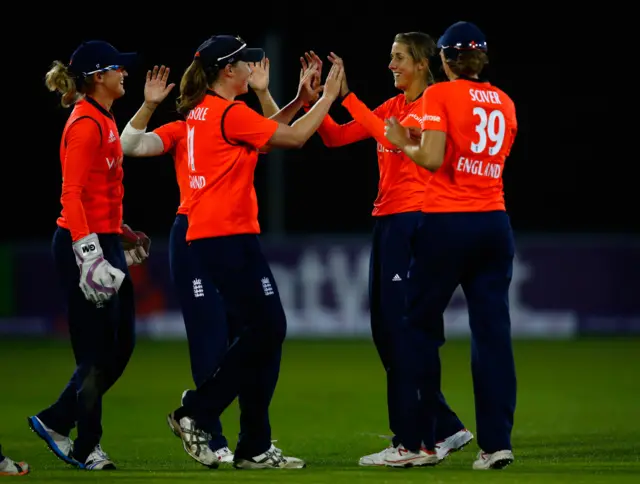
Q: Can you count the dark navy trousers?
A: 5